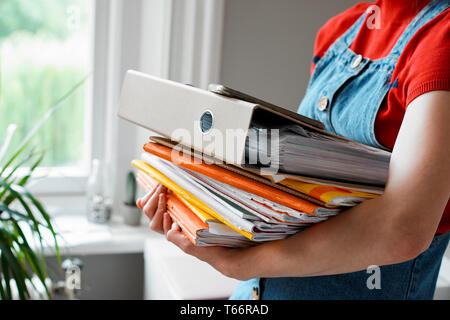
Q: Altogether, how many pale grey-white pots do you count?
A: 1